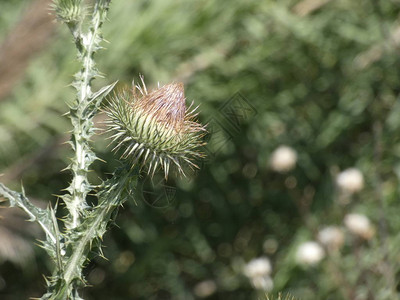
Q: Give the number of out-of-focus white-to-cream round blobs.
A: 6